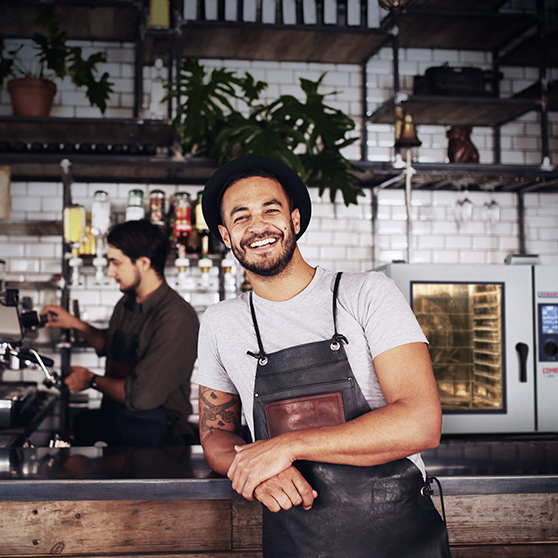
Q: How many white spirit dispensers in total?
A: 5